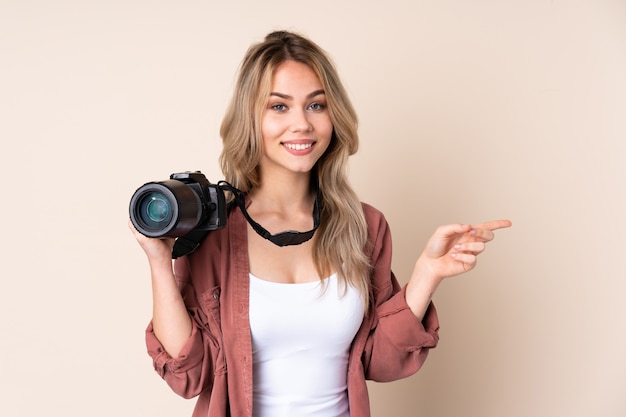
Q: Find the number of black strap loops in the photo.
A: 1